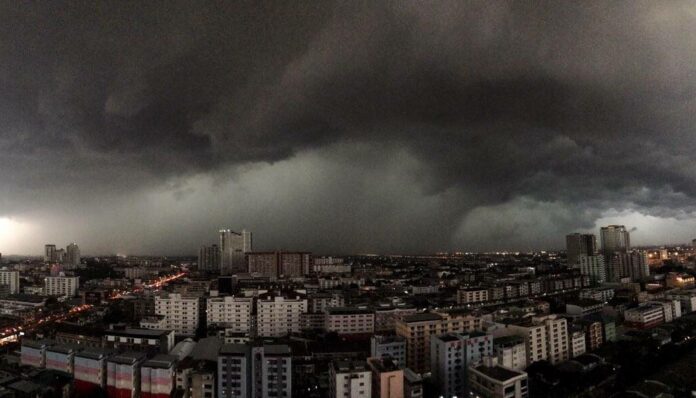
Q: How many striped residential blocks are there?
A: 5